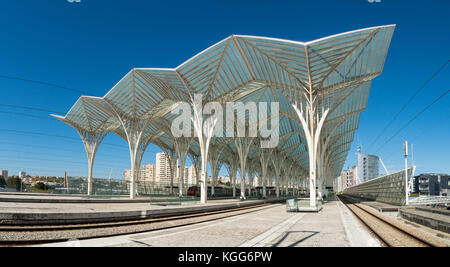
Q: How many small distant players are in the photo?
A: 0